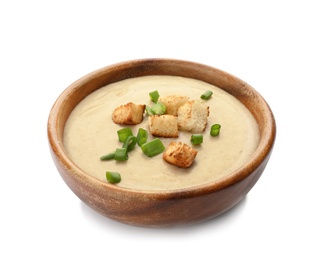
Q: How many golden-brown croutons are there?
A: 5